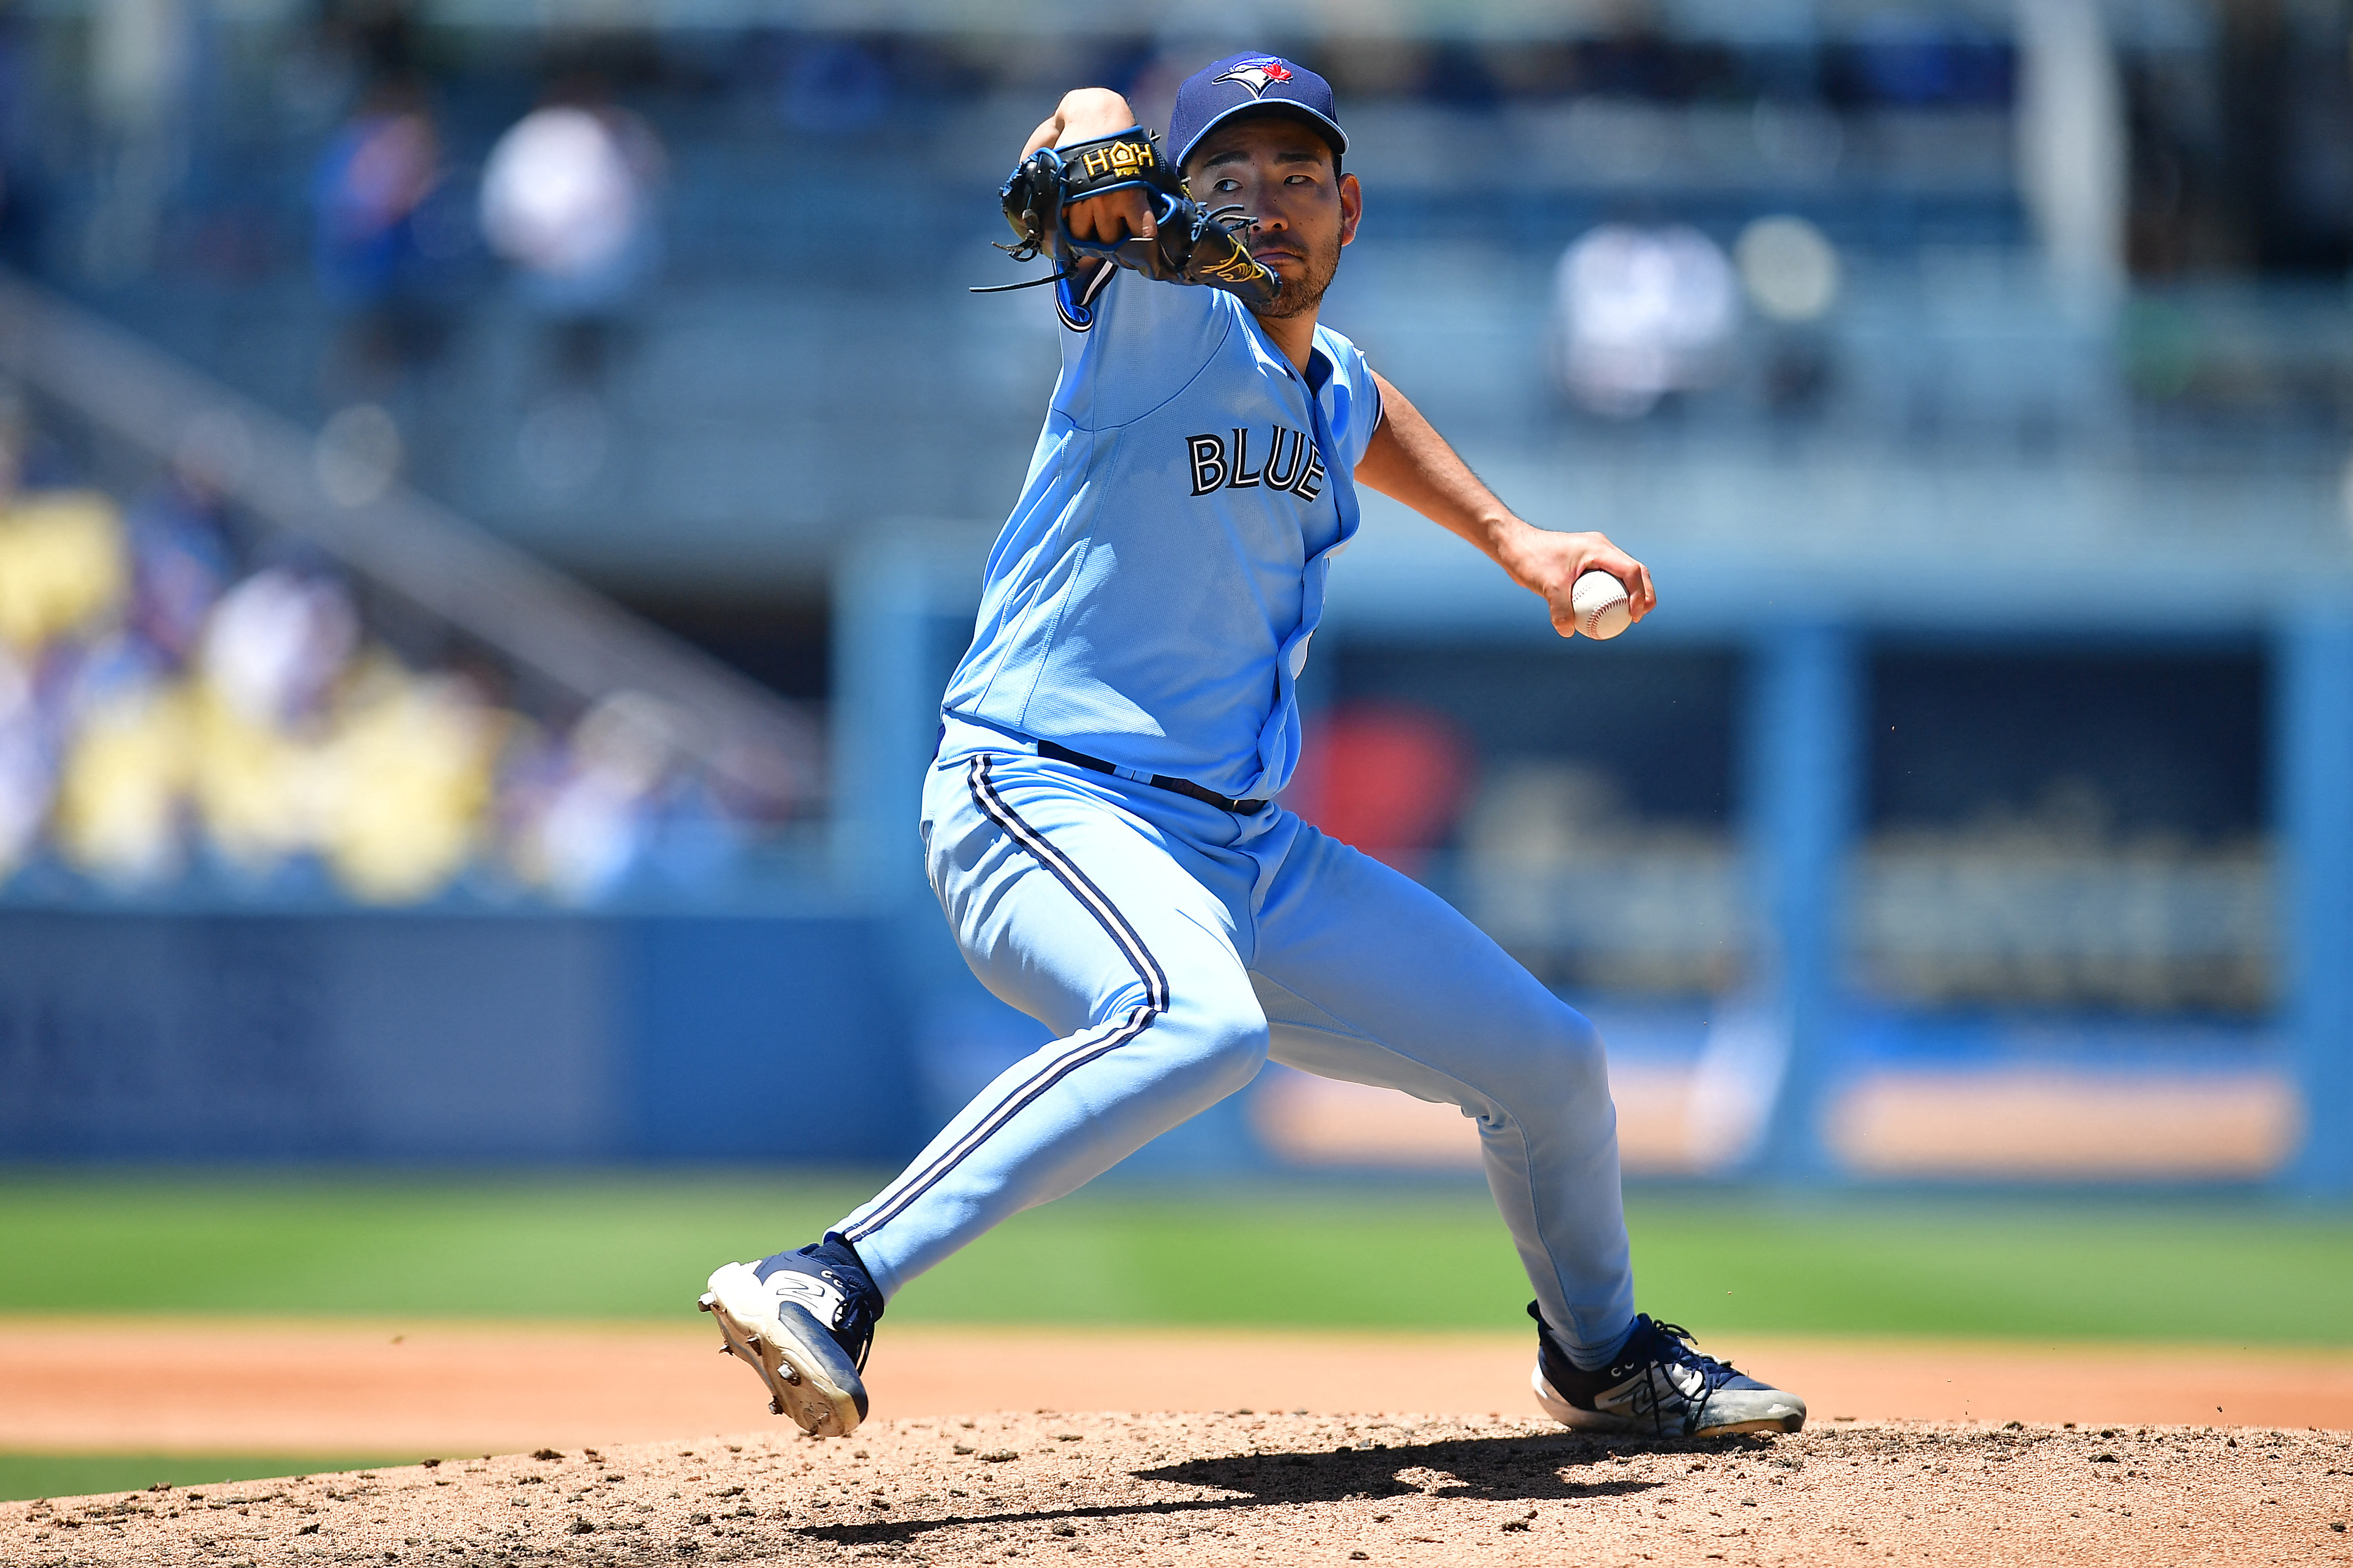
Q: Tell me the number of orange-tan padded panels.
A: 2